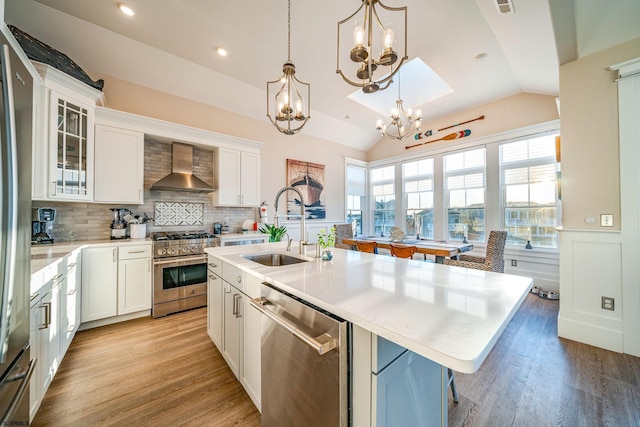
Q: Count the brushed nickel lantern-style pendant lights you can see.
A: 2